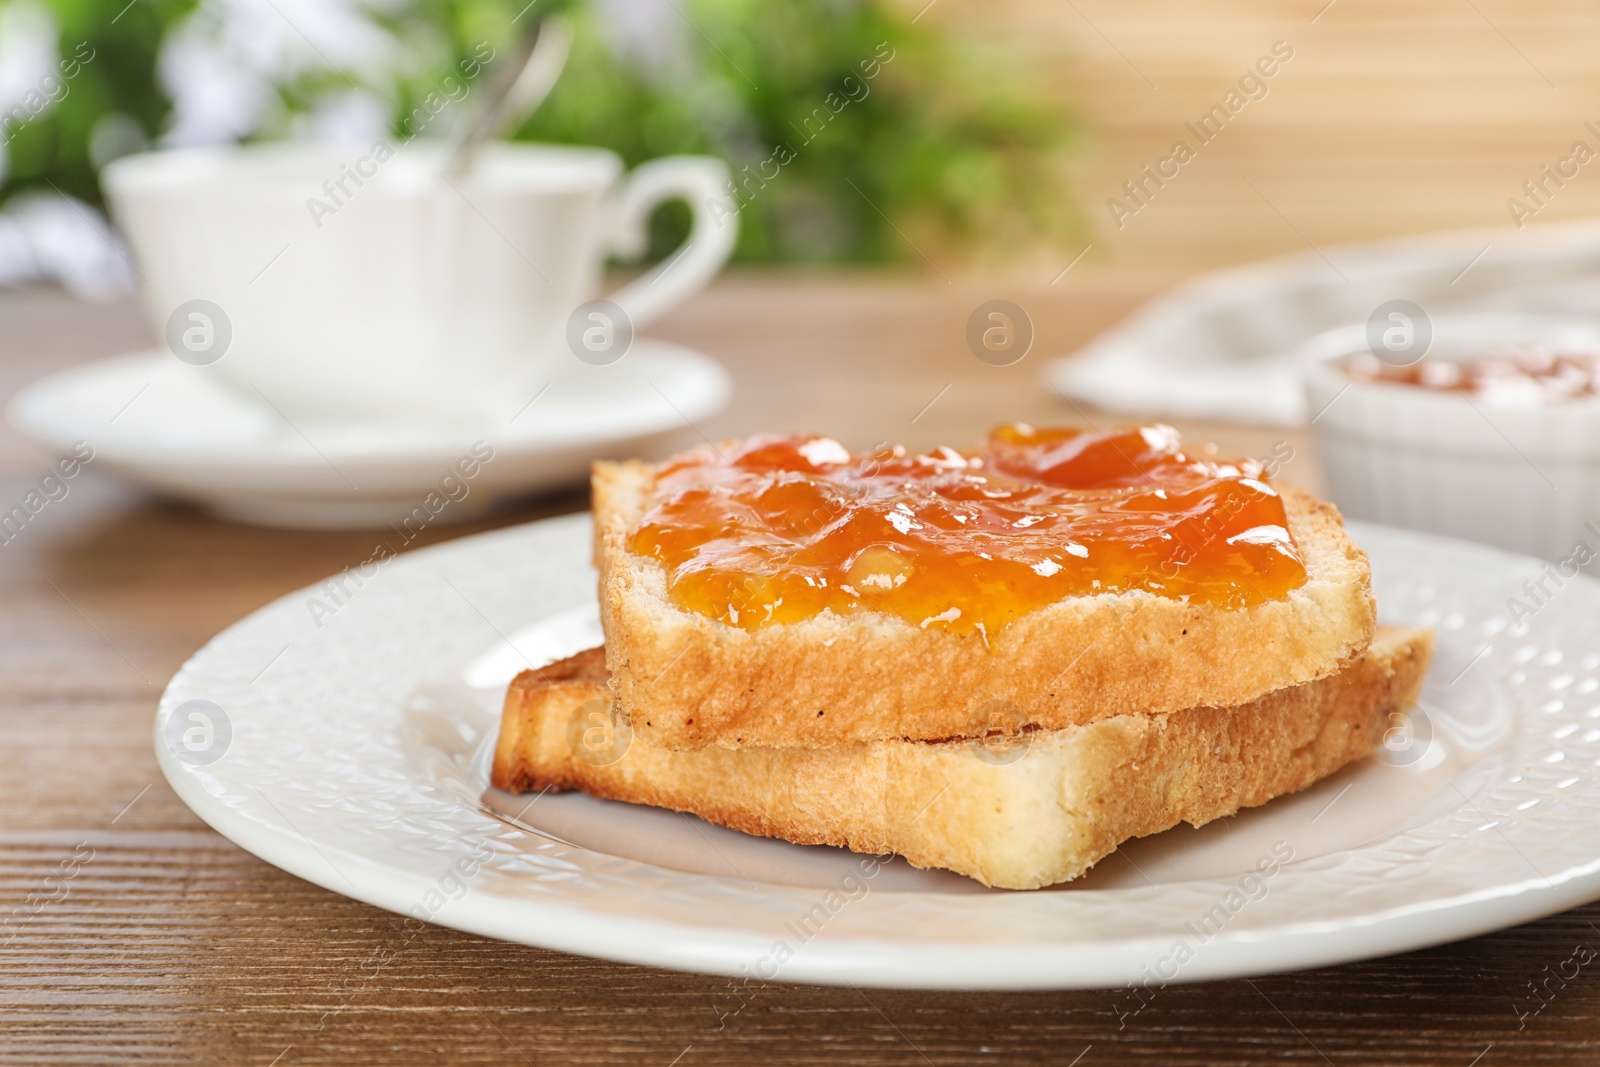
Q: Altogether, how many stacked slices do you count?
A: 2